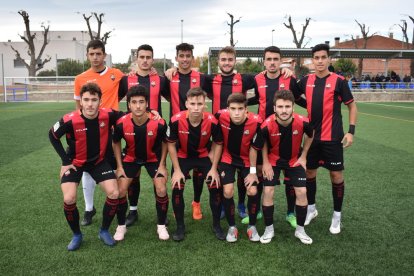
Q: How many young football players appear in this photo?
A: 11